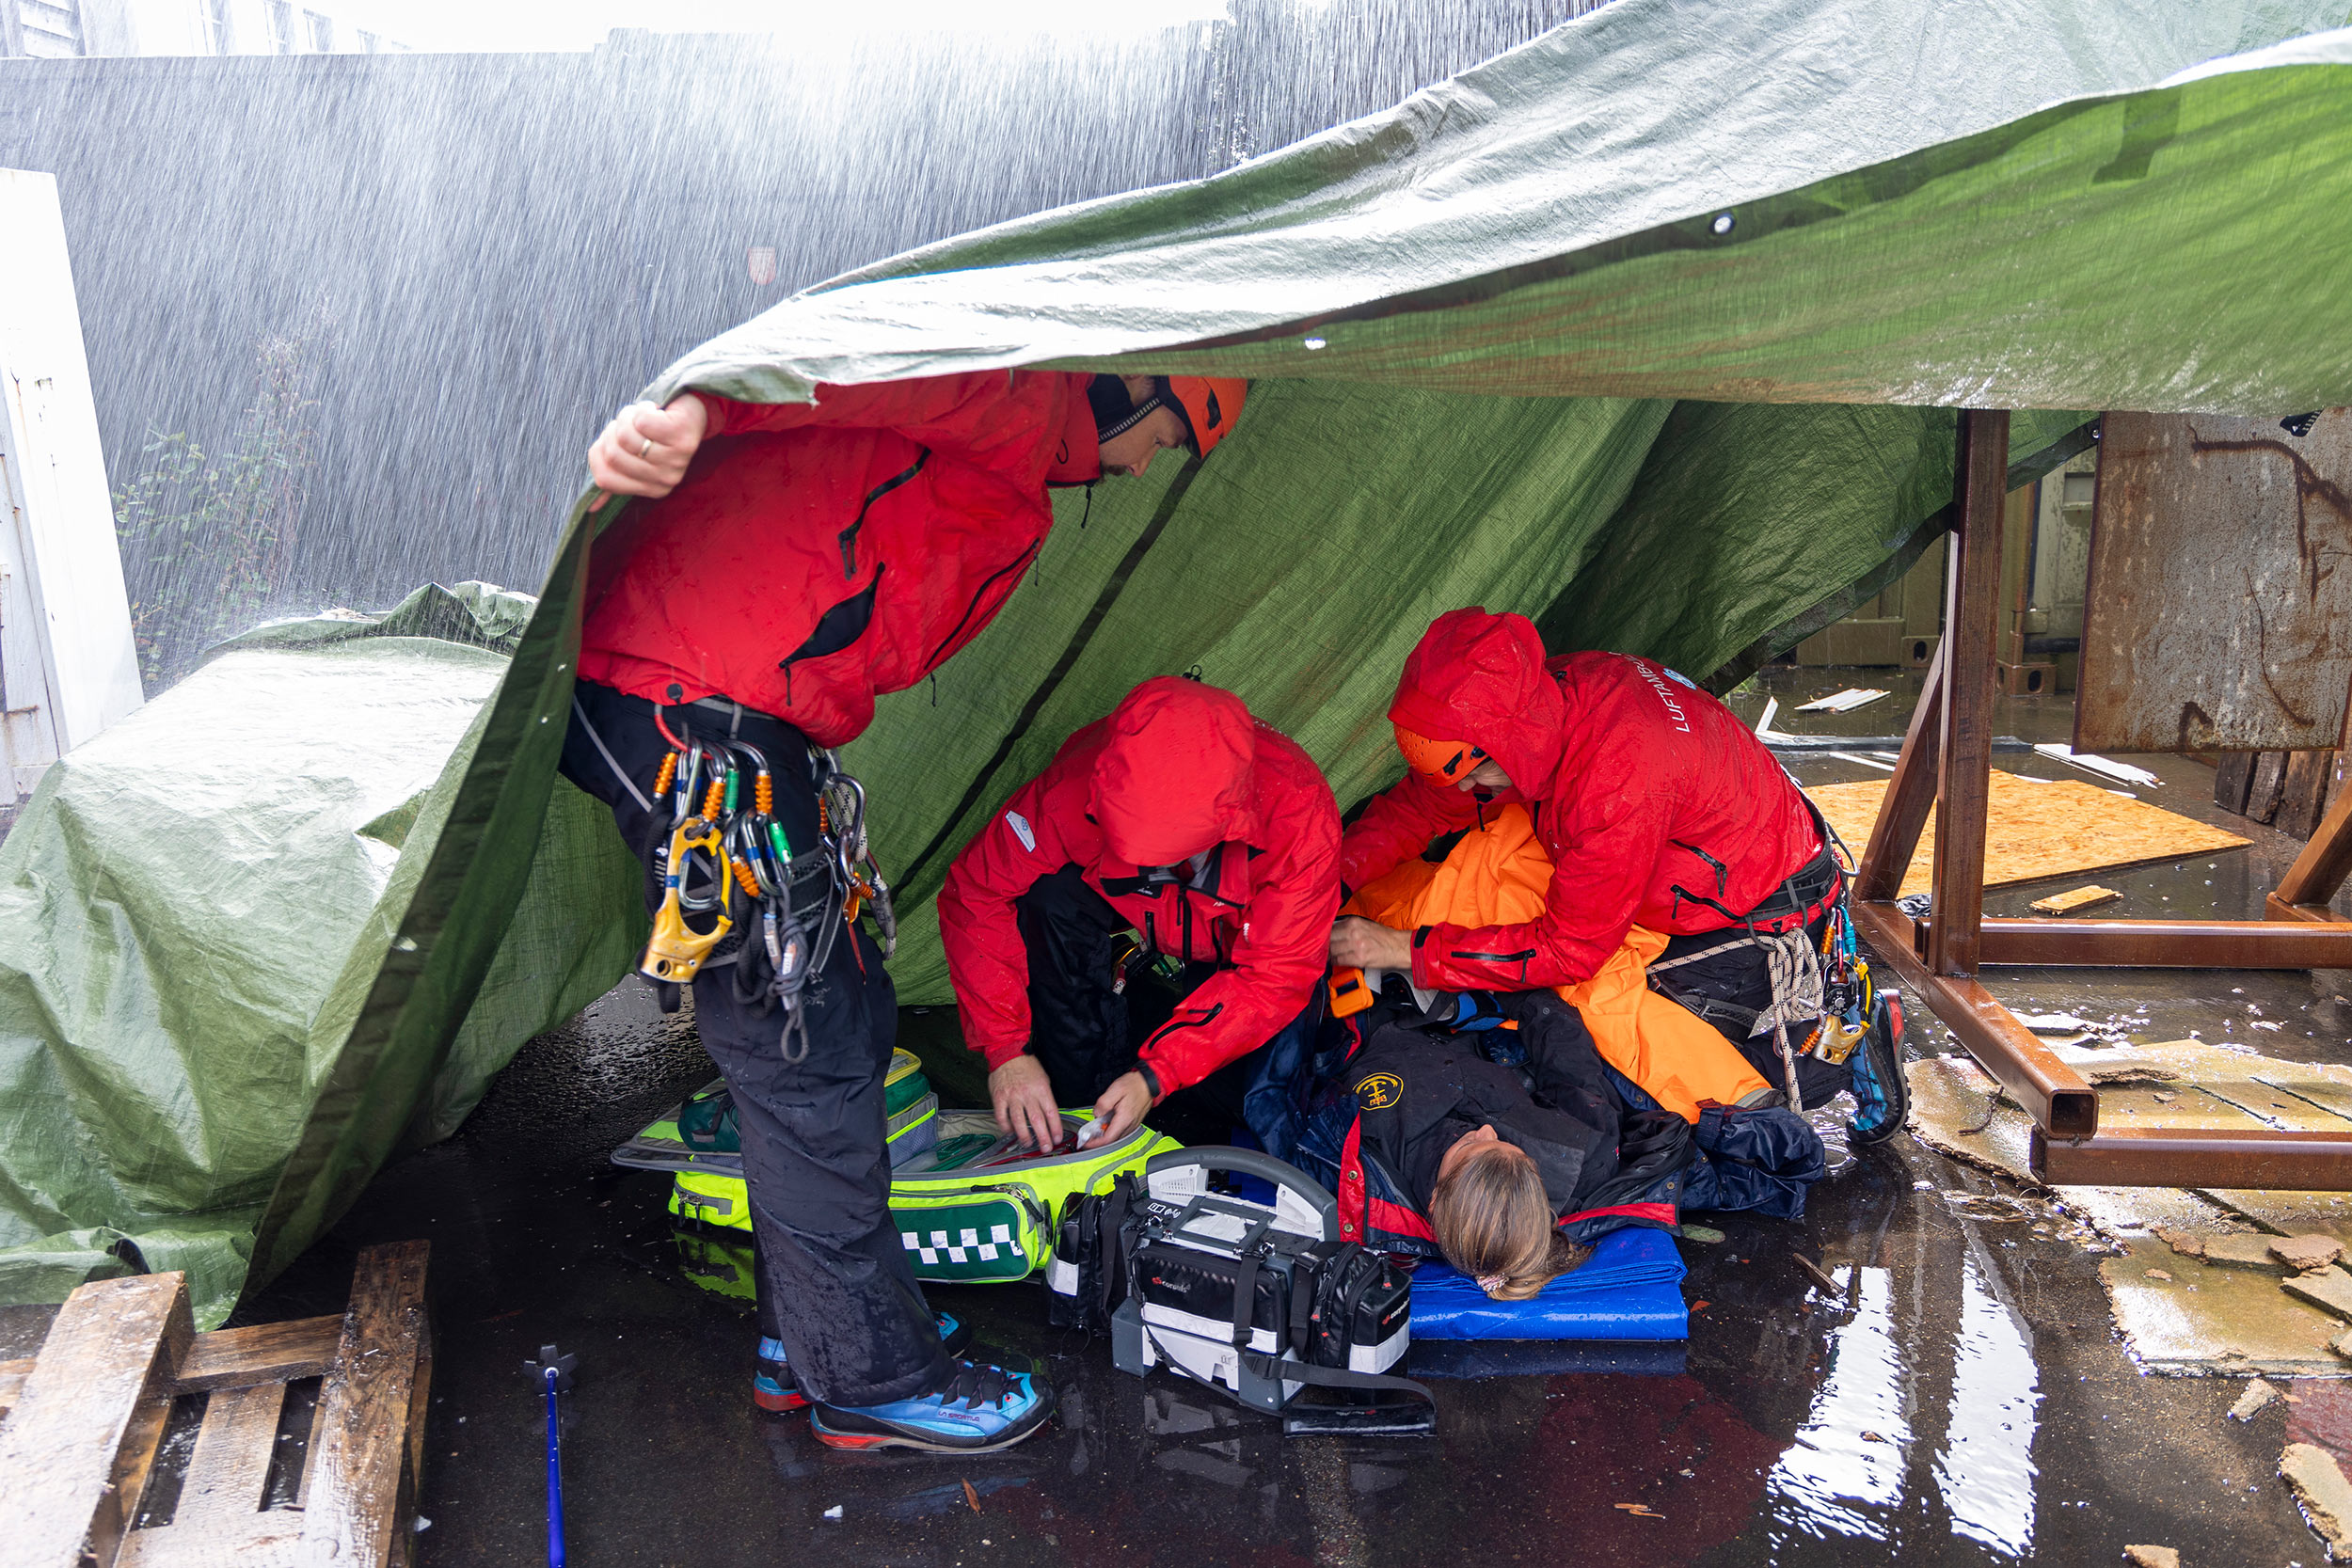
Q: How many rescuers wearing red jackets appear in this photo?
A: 3